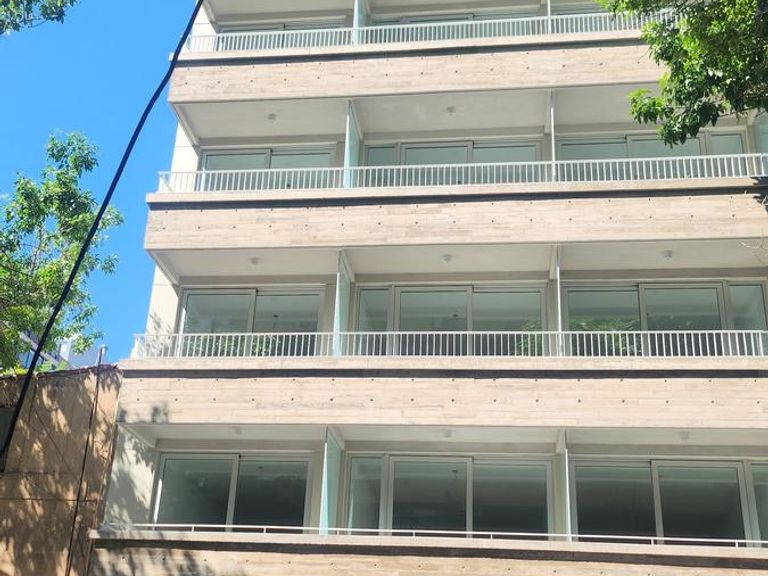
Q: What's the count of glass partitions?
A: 8